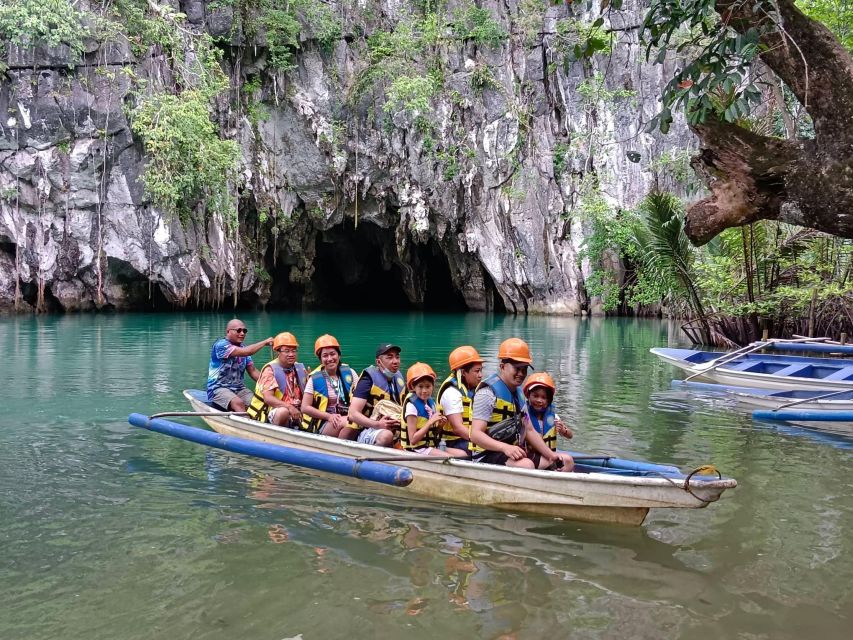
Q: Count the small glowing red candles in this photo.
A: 0